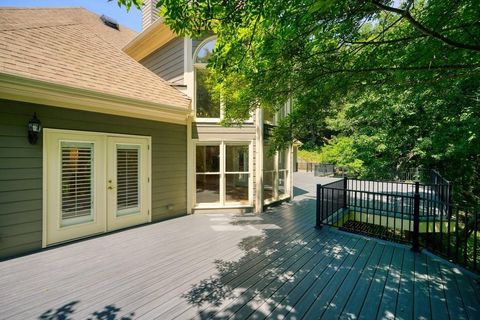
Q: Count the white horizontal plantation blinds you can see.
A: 2